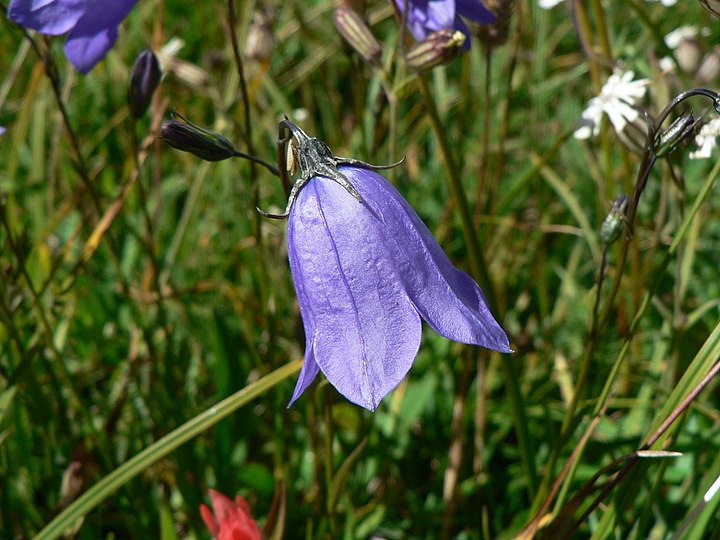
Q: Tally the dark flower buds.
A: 2